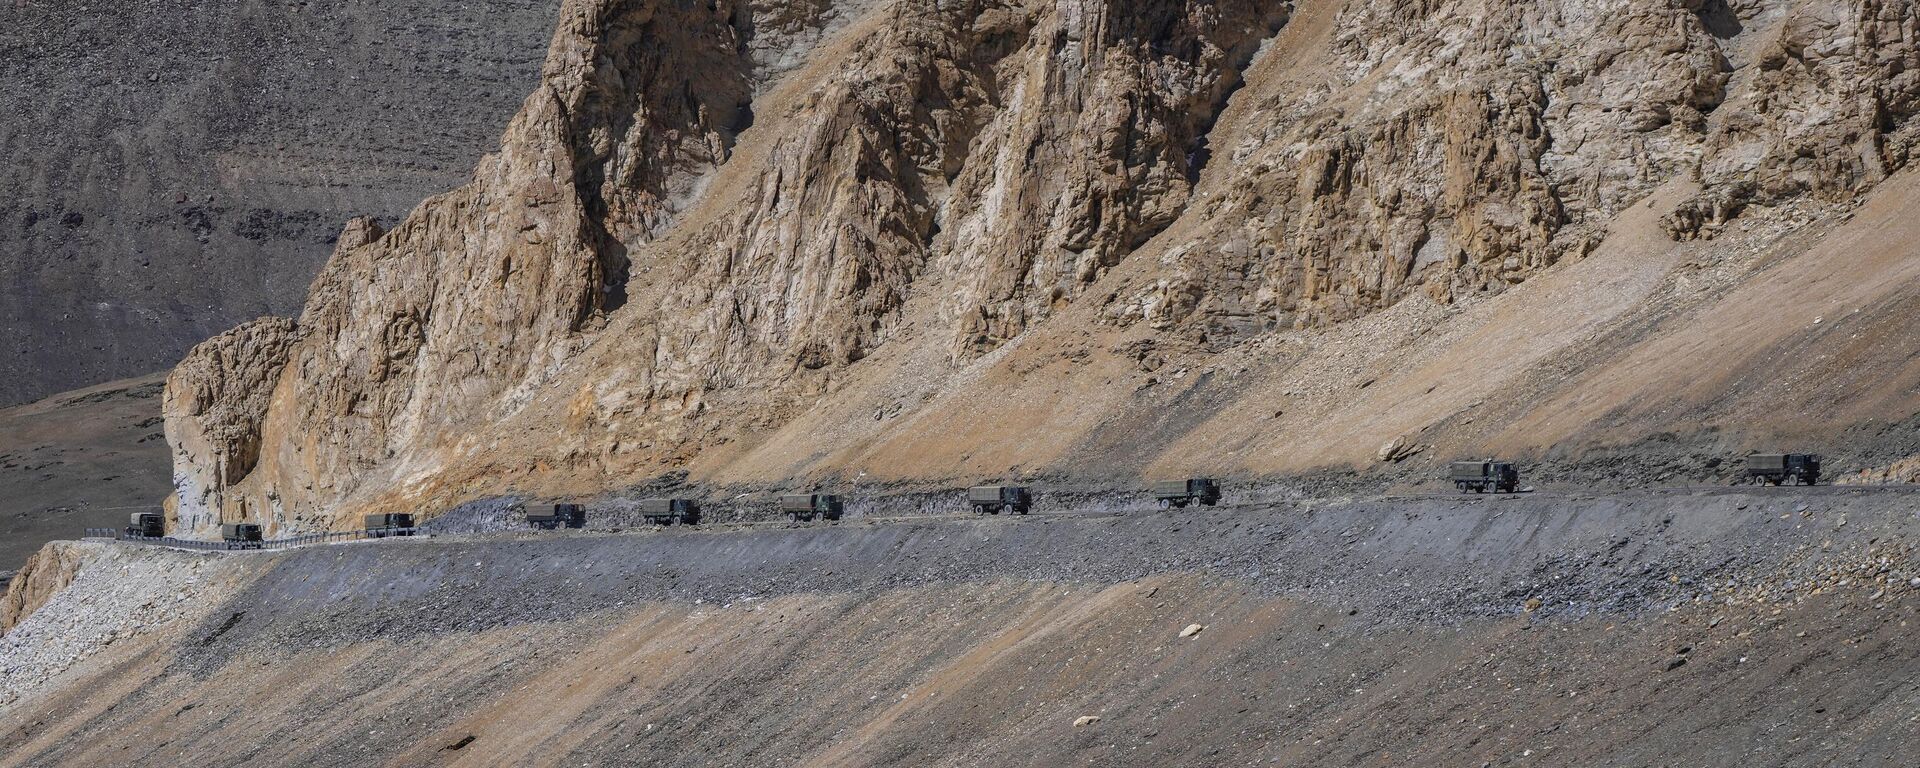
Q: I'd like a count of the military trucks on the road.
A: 10